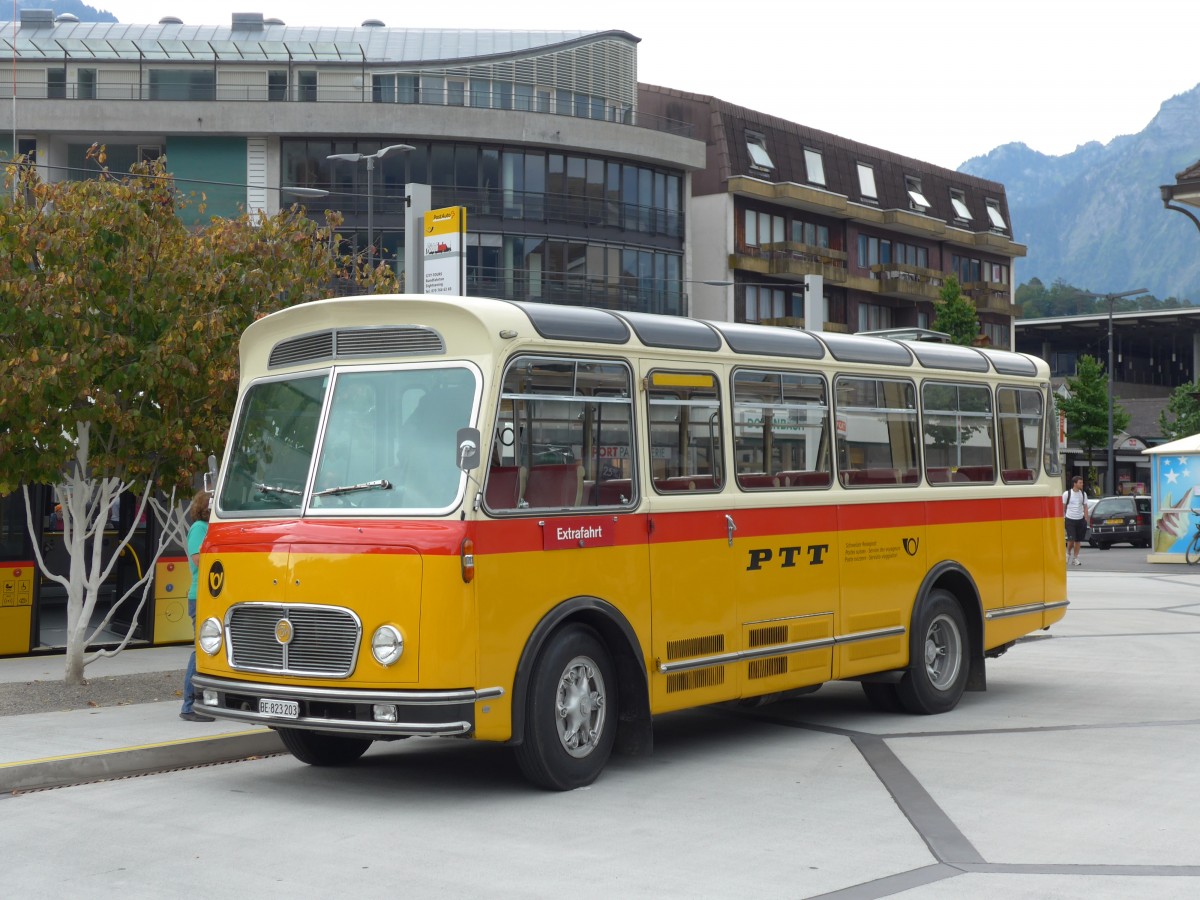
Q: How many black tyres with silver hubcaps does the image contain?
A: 2